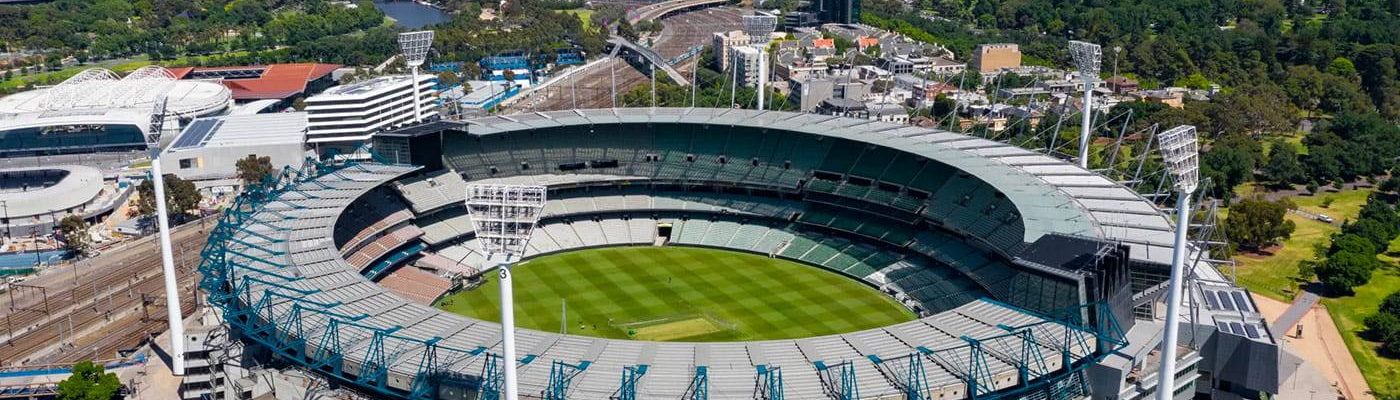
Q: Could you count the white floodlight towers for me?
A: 6